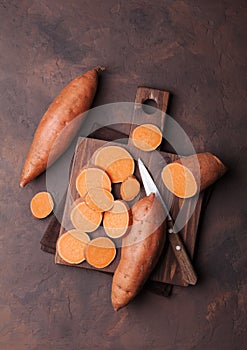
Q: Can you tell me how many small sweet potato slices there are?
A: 10